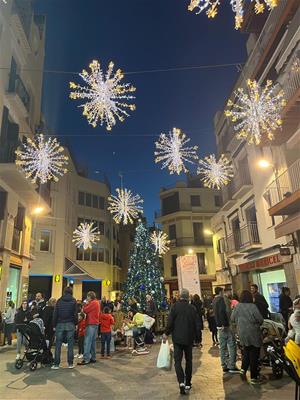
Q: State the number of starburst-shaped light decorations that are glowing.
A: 9